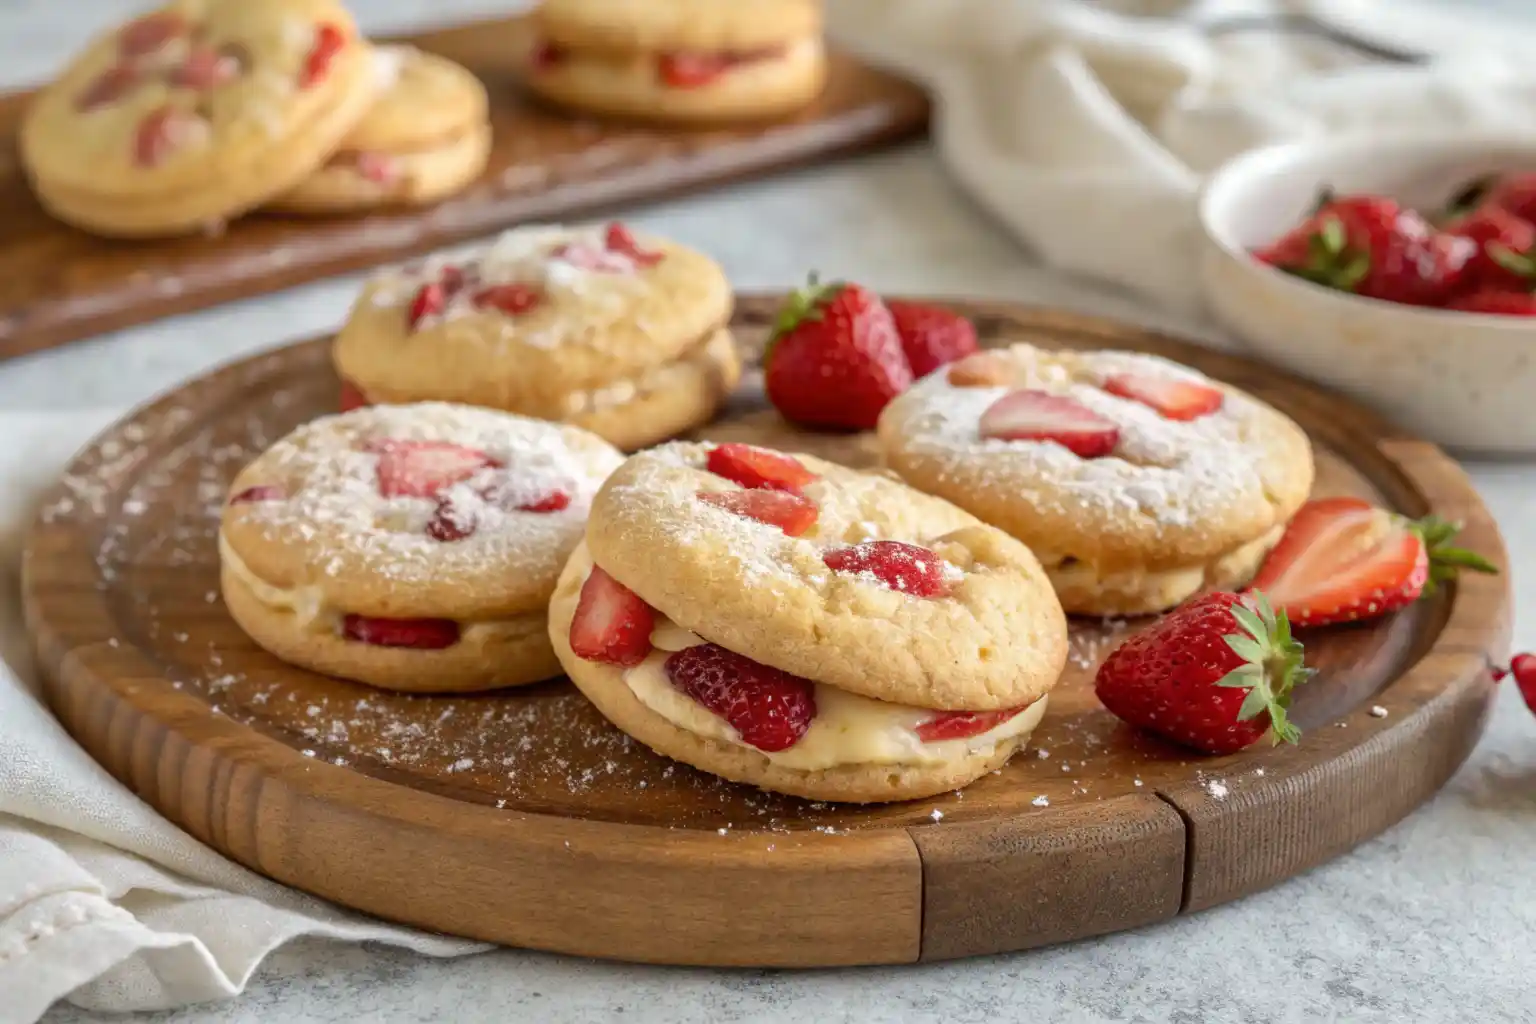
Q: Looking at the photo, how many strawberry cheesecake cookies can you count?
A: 7